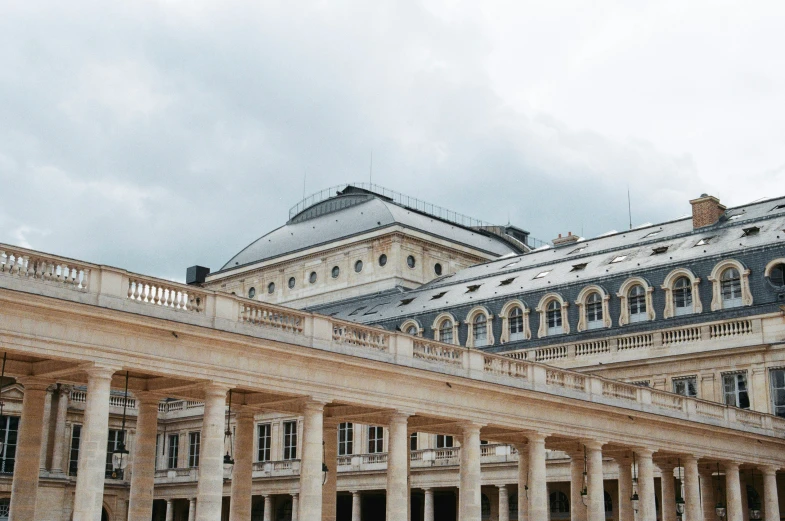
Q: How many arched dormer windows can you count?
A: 9